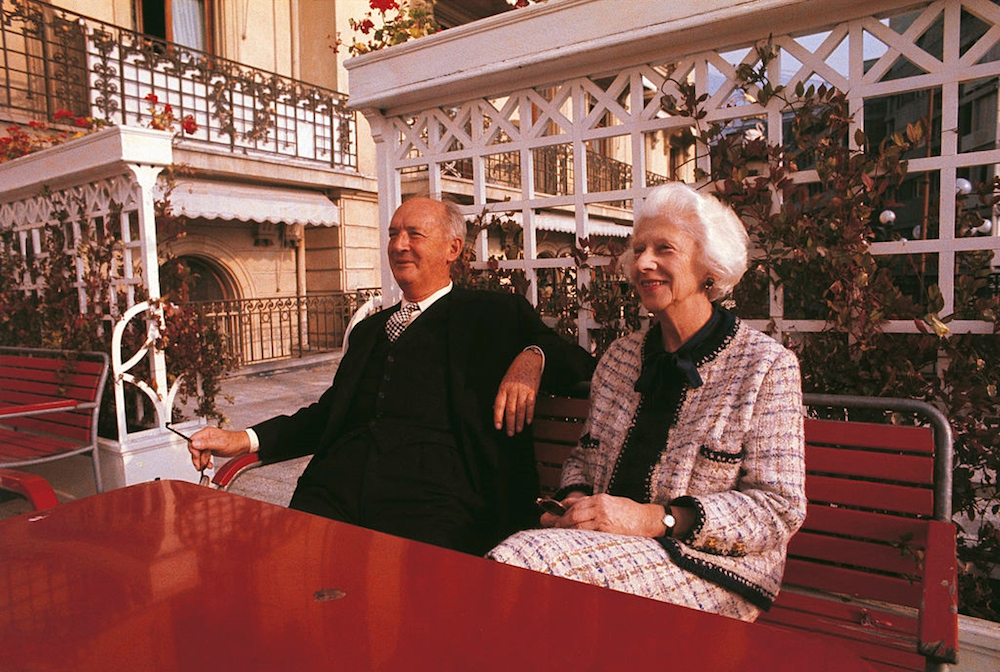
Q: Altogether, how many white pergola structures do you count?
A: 2